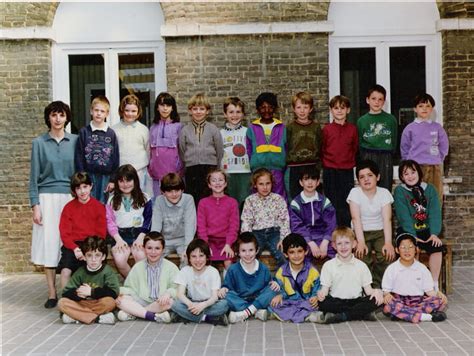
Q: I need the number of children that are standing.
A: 10